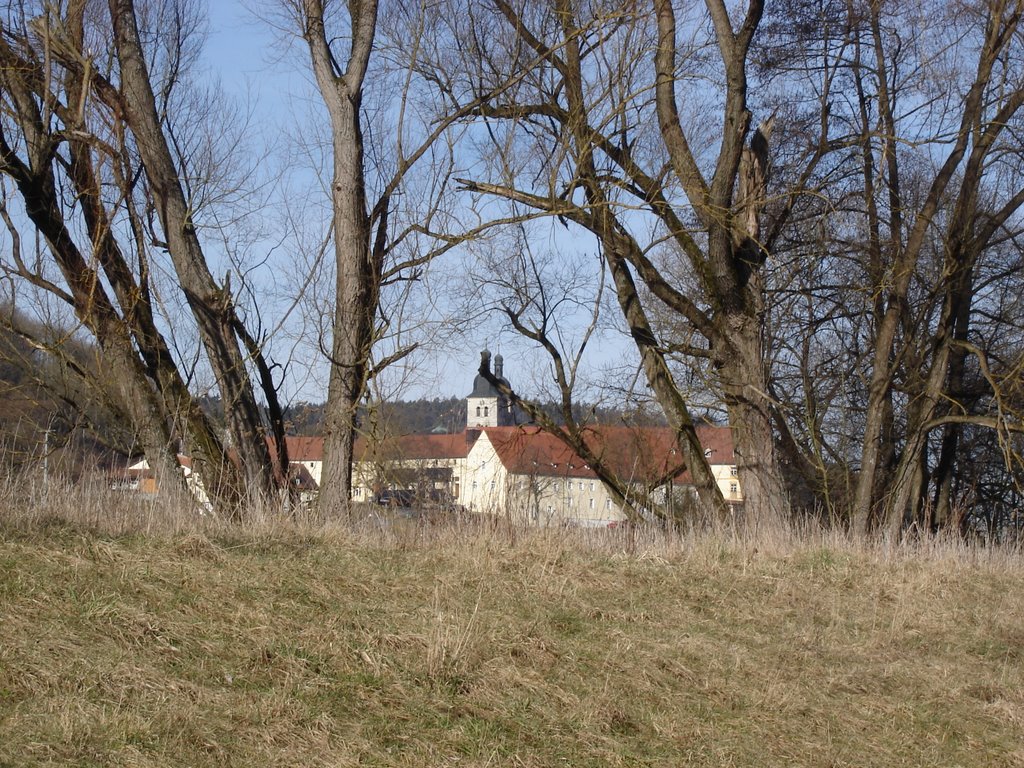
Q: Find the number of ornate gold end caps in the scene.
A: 0